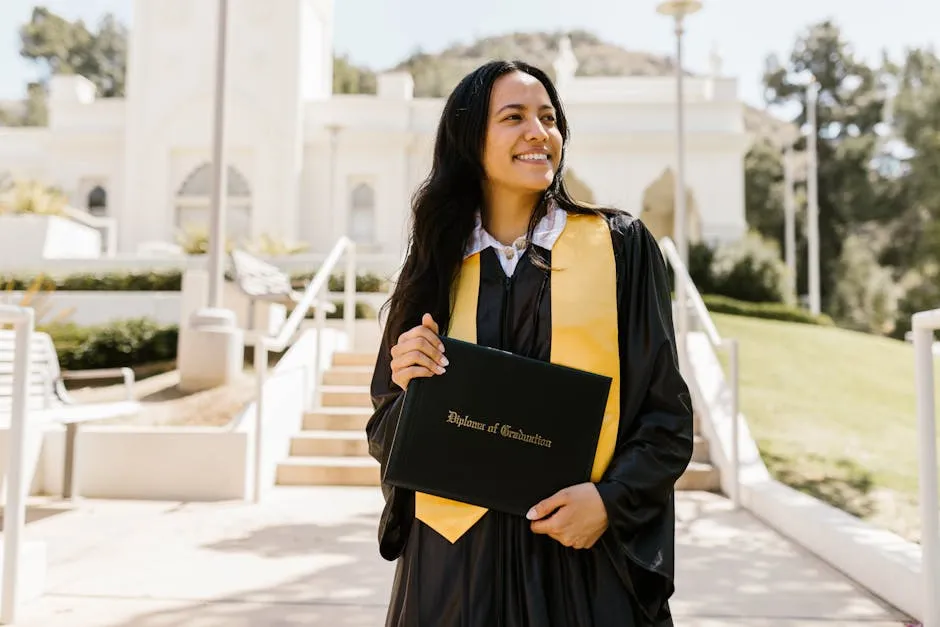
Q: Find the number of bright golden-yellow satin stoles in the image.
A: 1